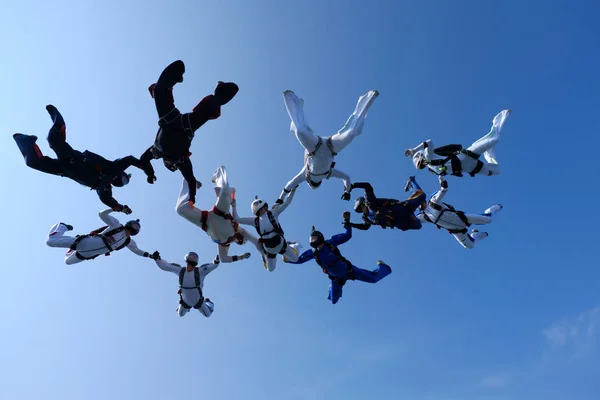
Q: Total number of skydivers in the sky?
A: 11